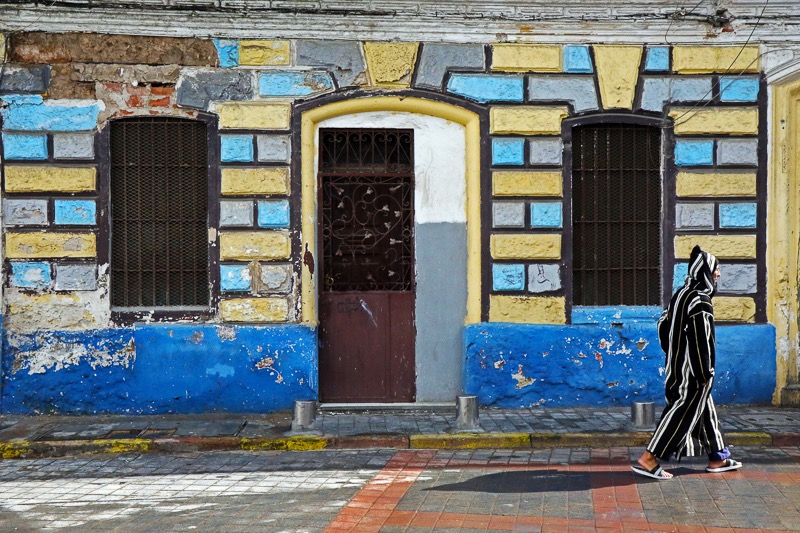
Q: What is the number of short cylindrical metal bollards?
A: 3